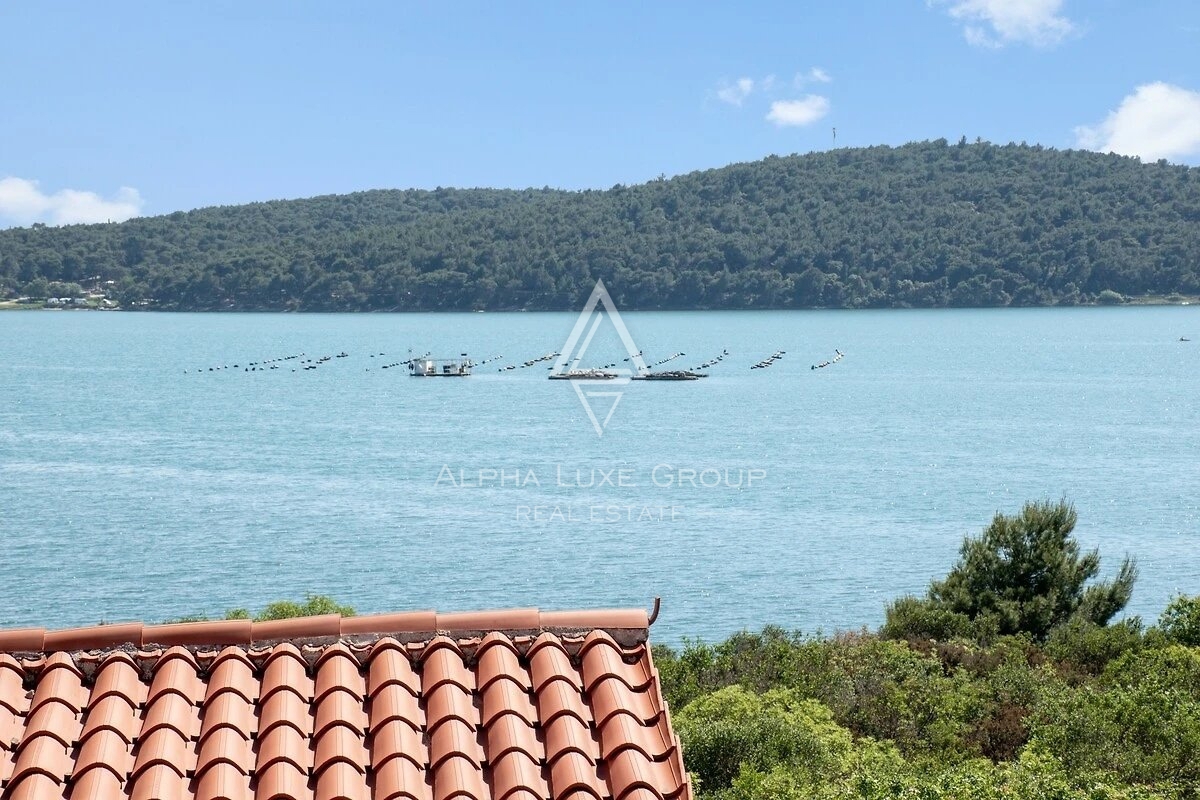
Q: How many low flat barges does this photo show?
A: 2